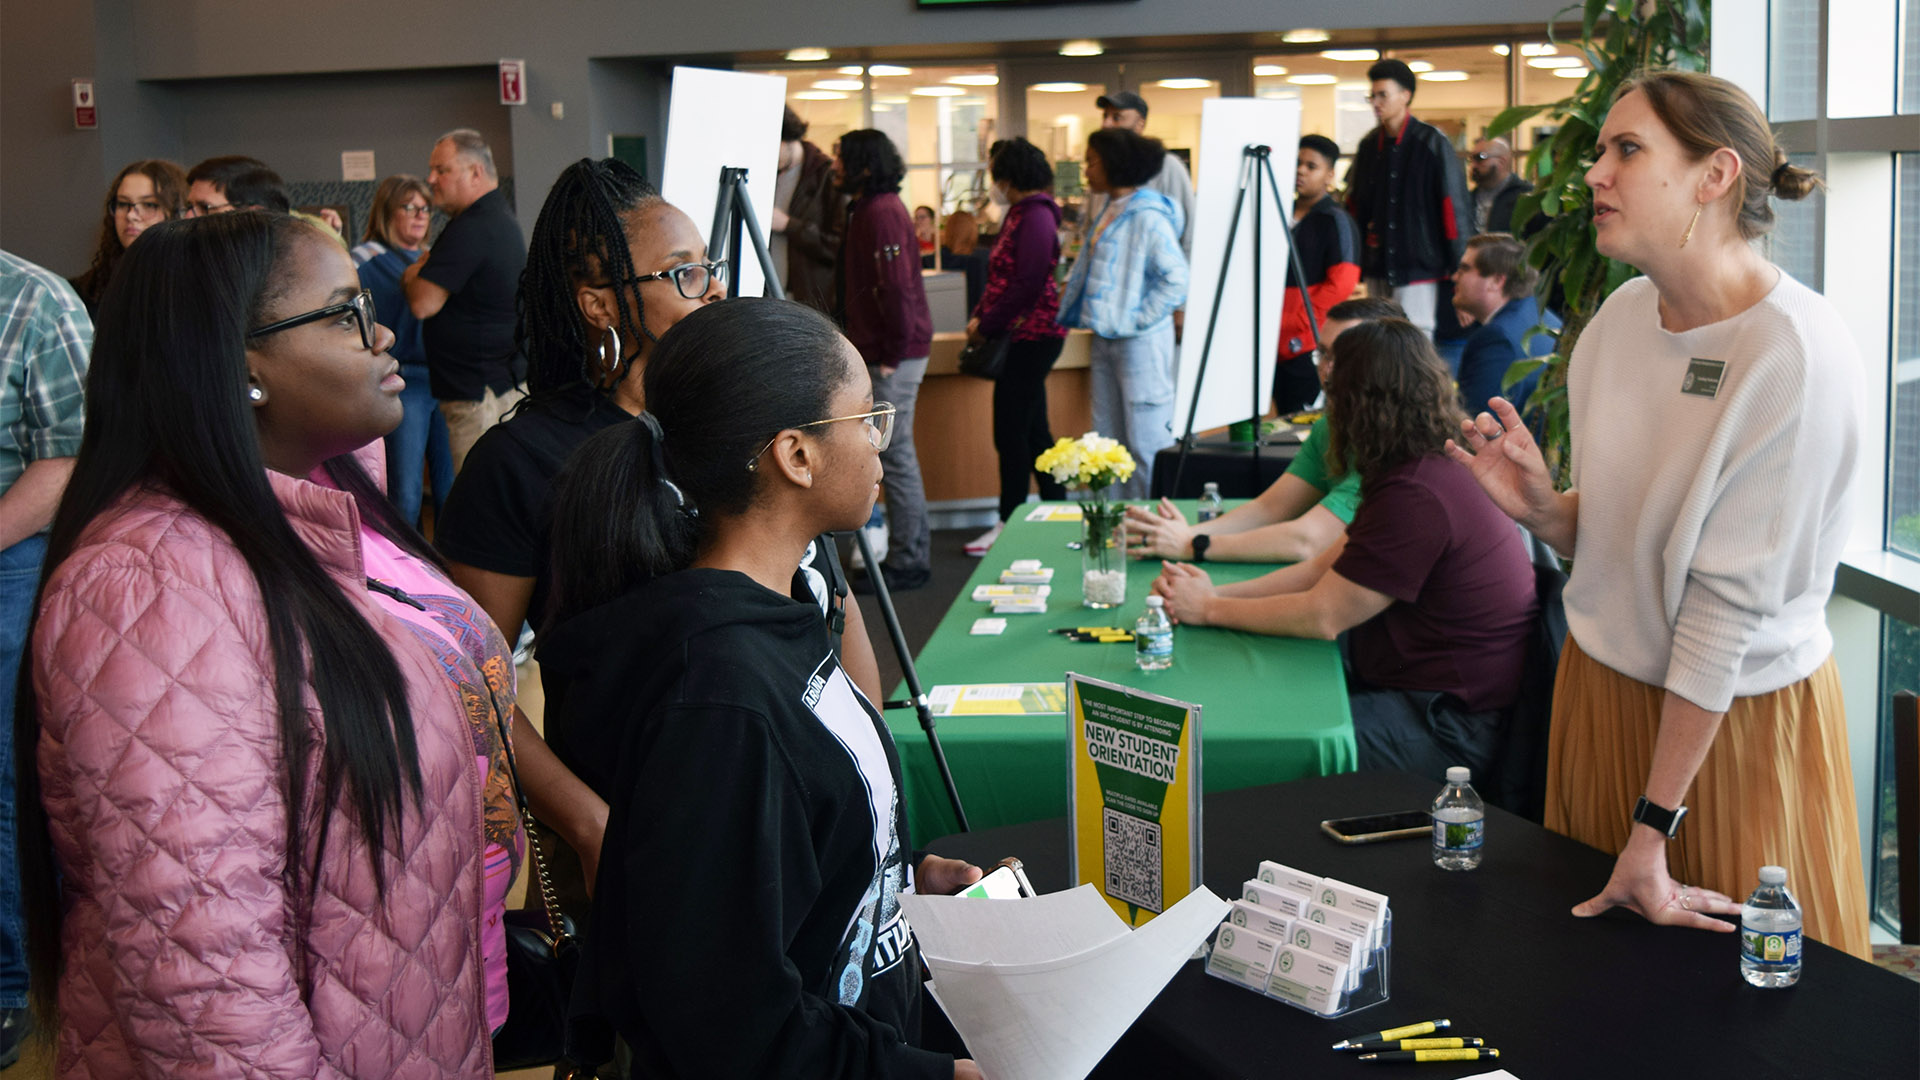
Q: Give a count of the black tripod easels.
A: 2